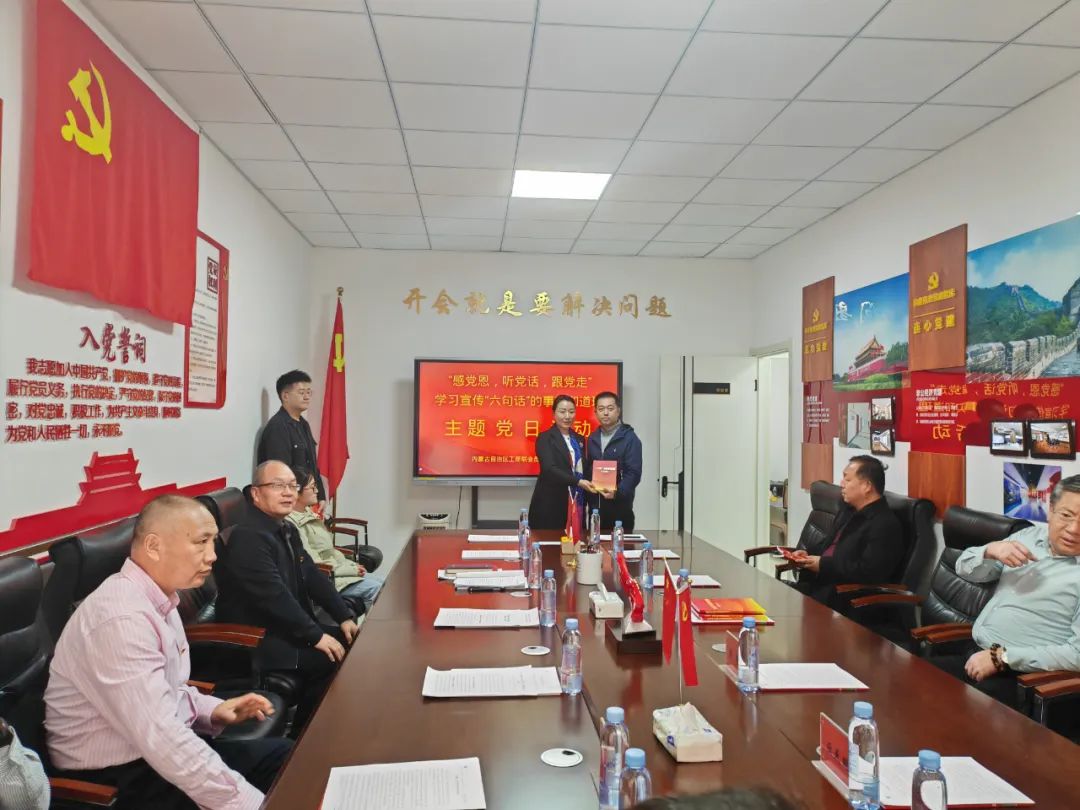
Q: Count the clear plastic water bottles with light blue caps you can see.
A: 14